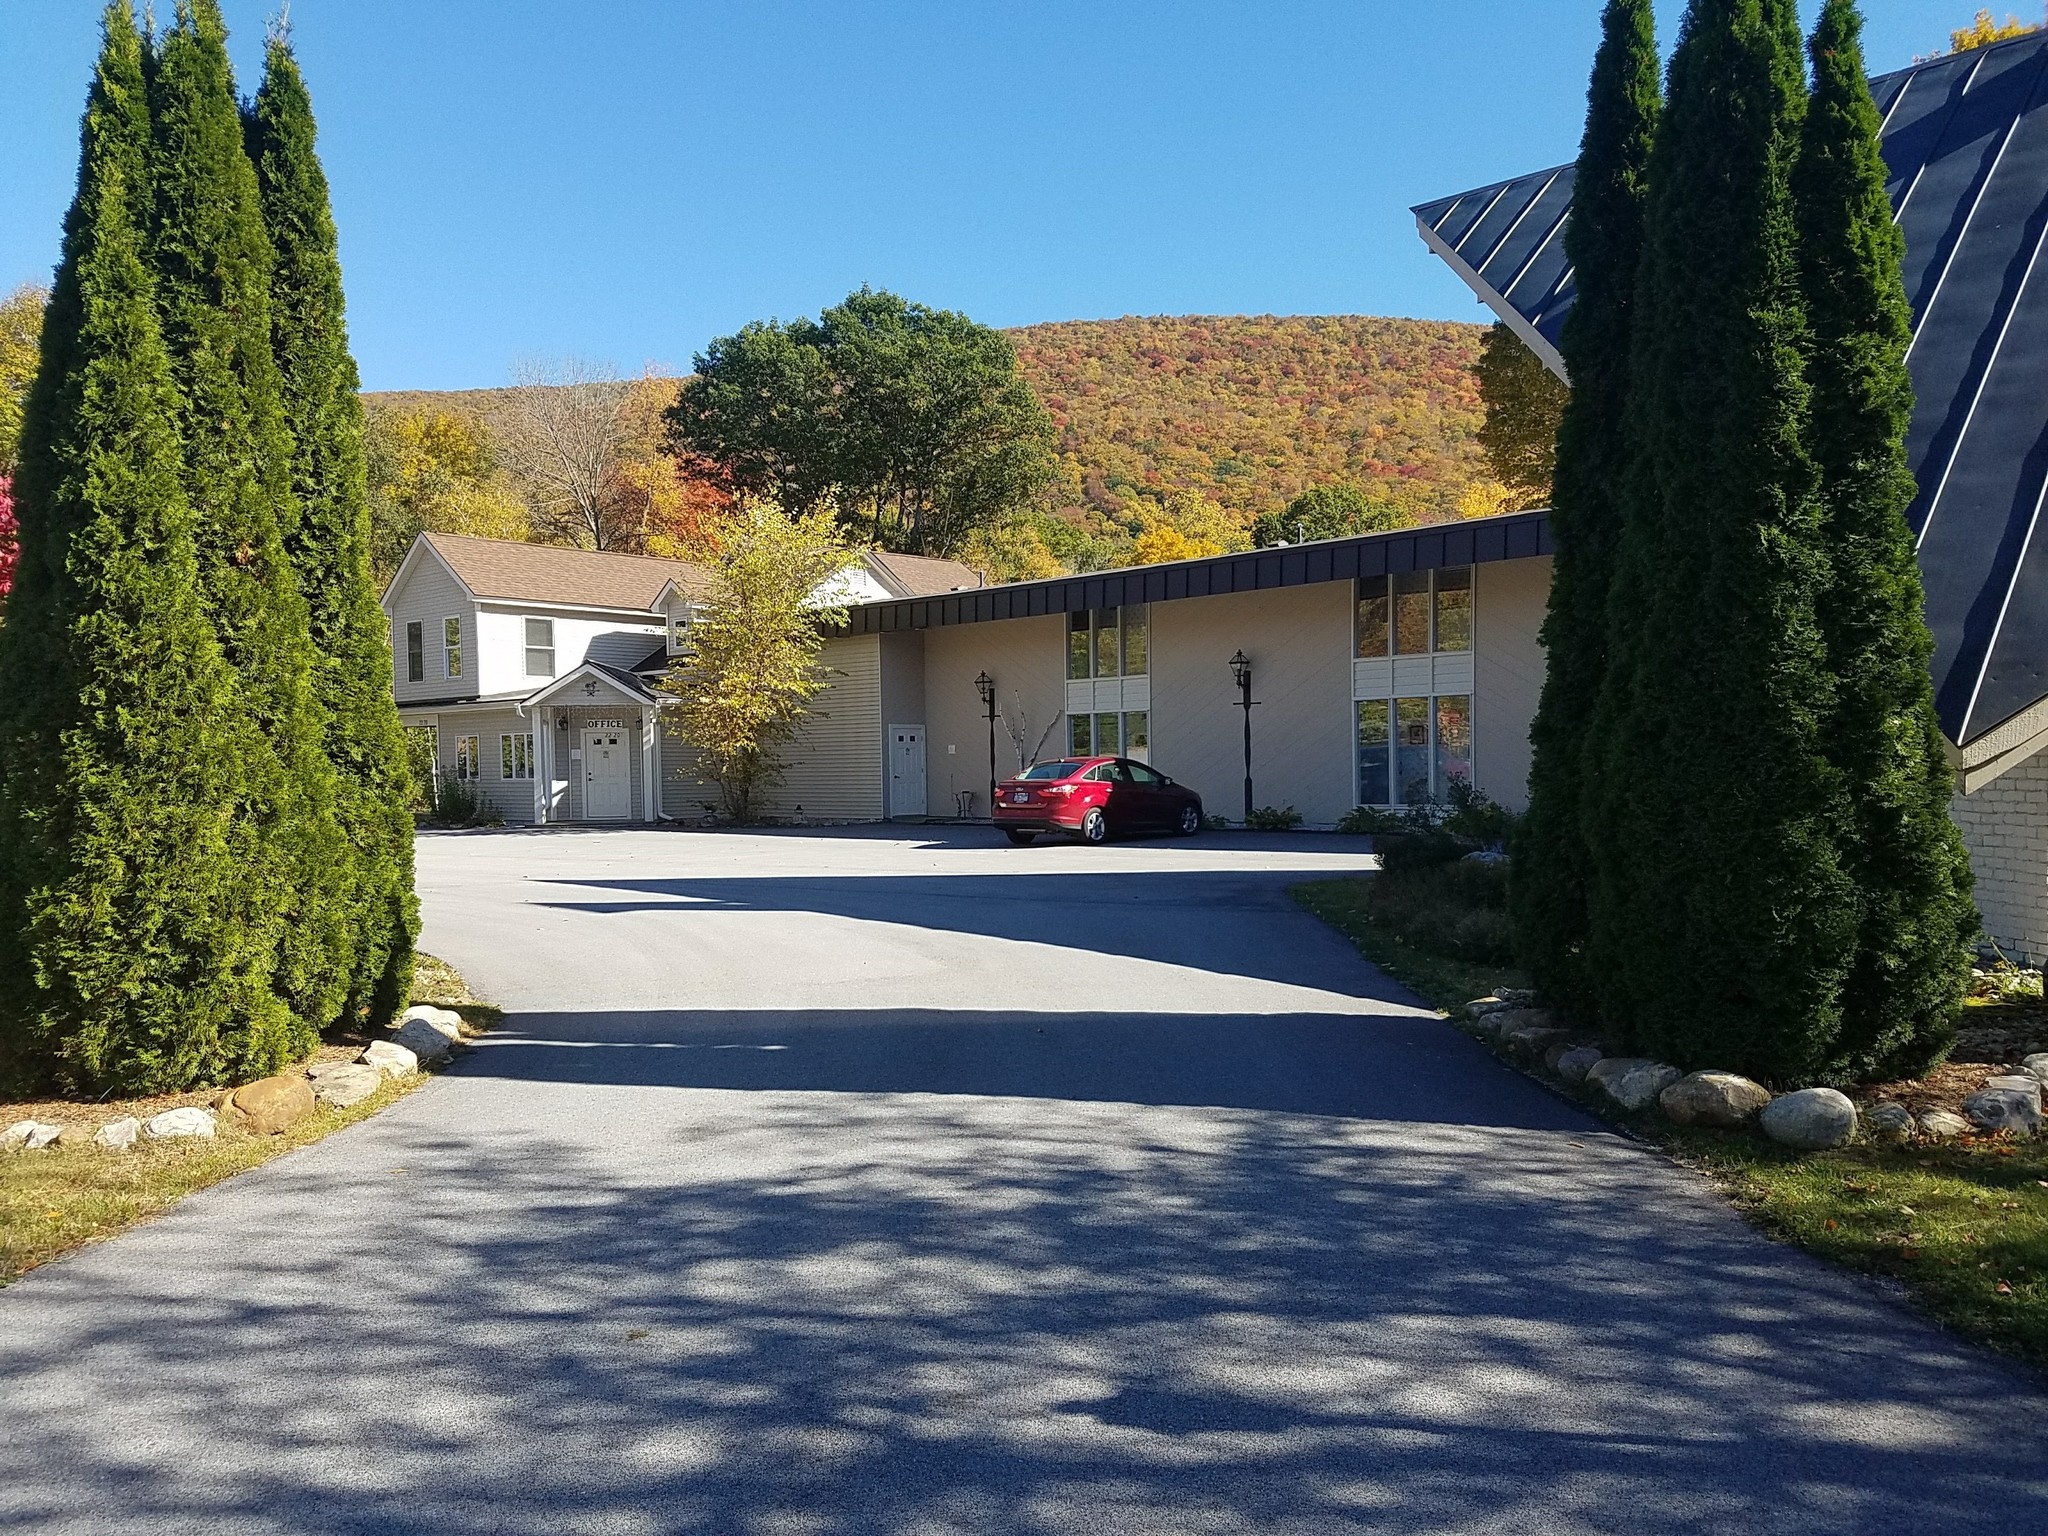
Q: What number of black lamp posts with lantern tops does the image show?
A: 2